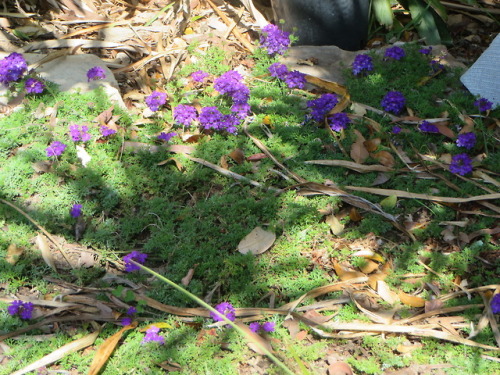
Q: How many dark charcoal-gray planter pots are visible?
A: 1